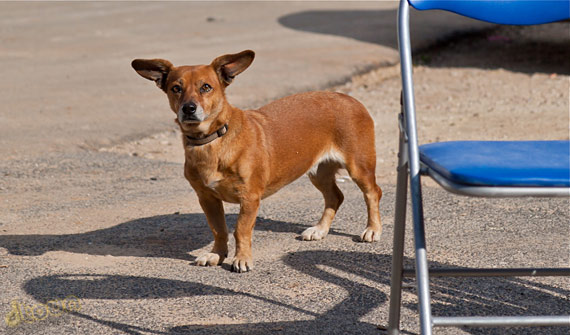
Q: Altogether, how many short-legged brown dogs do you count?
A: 1